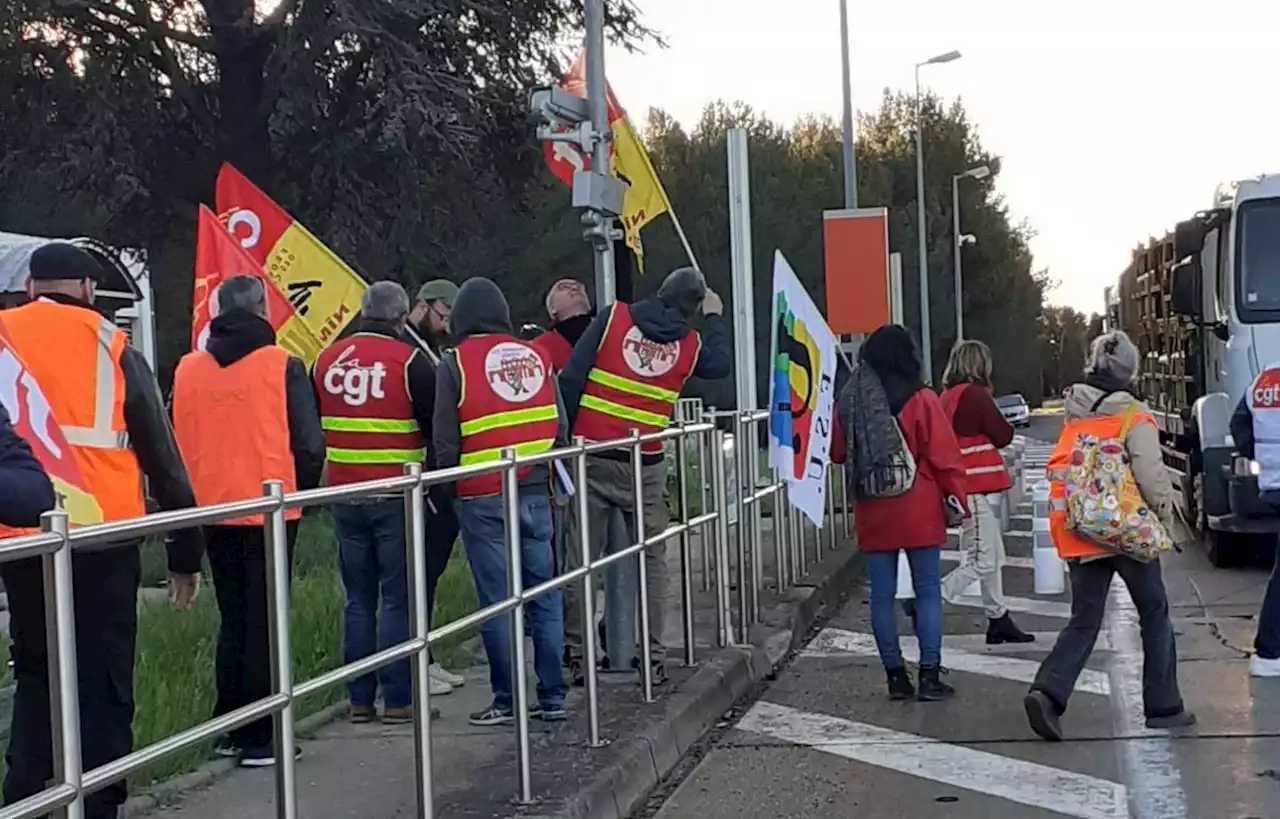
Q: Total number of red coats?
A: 1